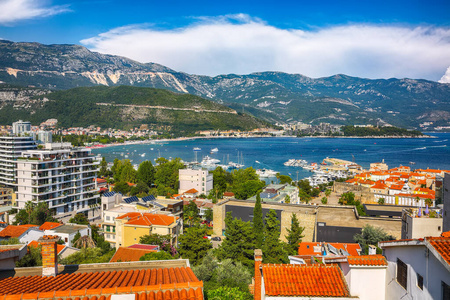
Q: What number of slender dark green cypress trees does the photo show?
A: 1